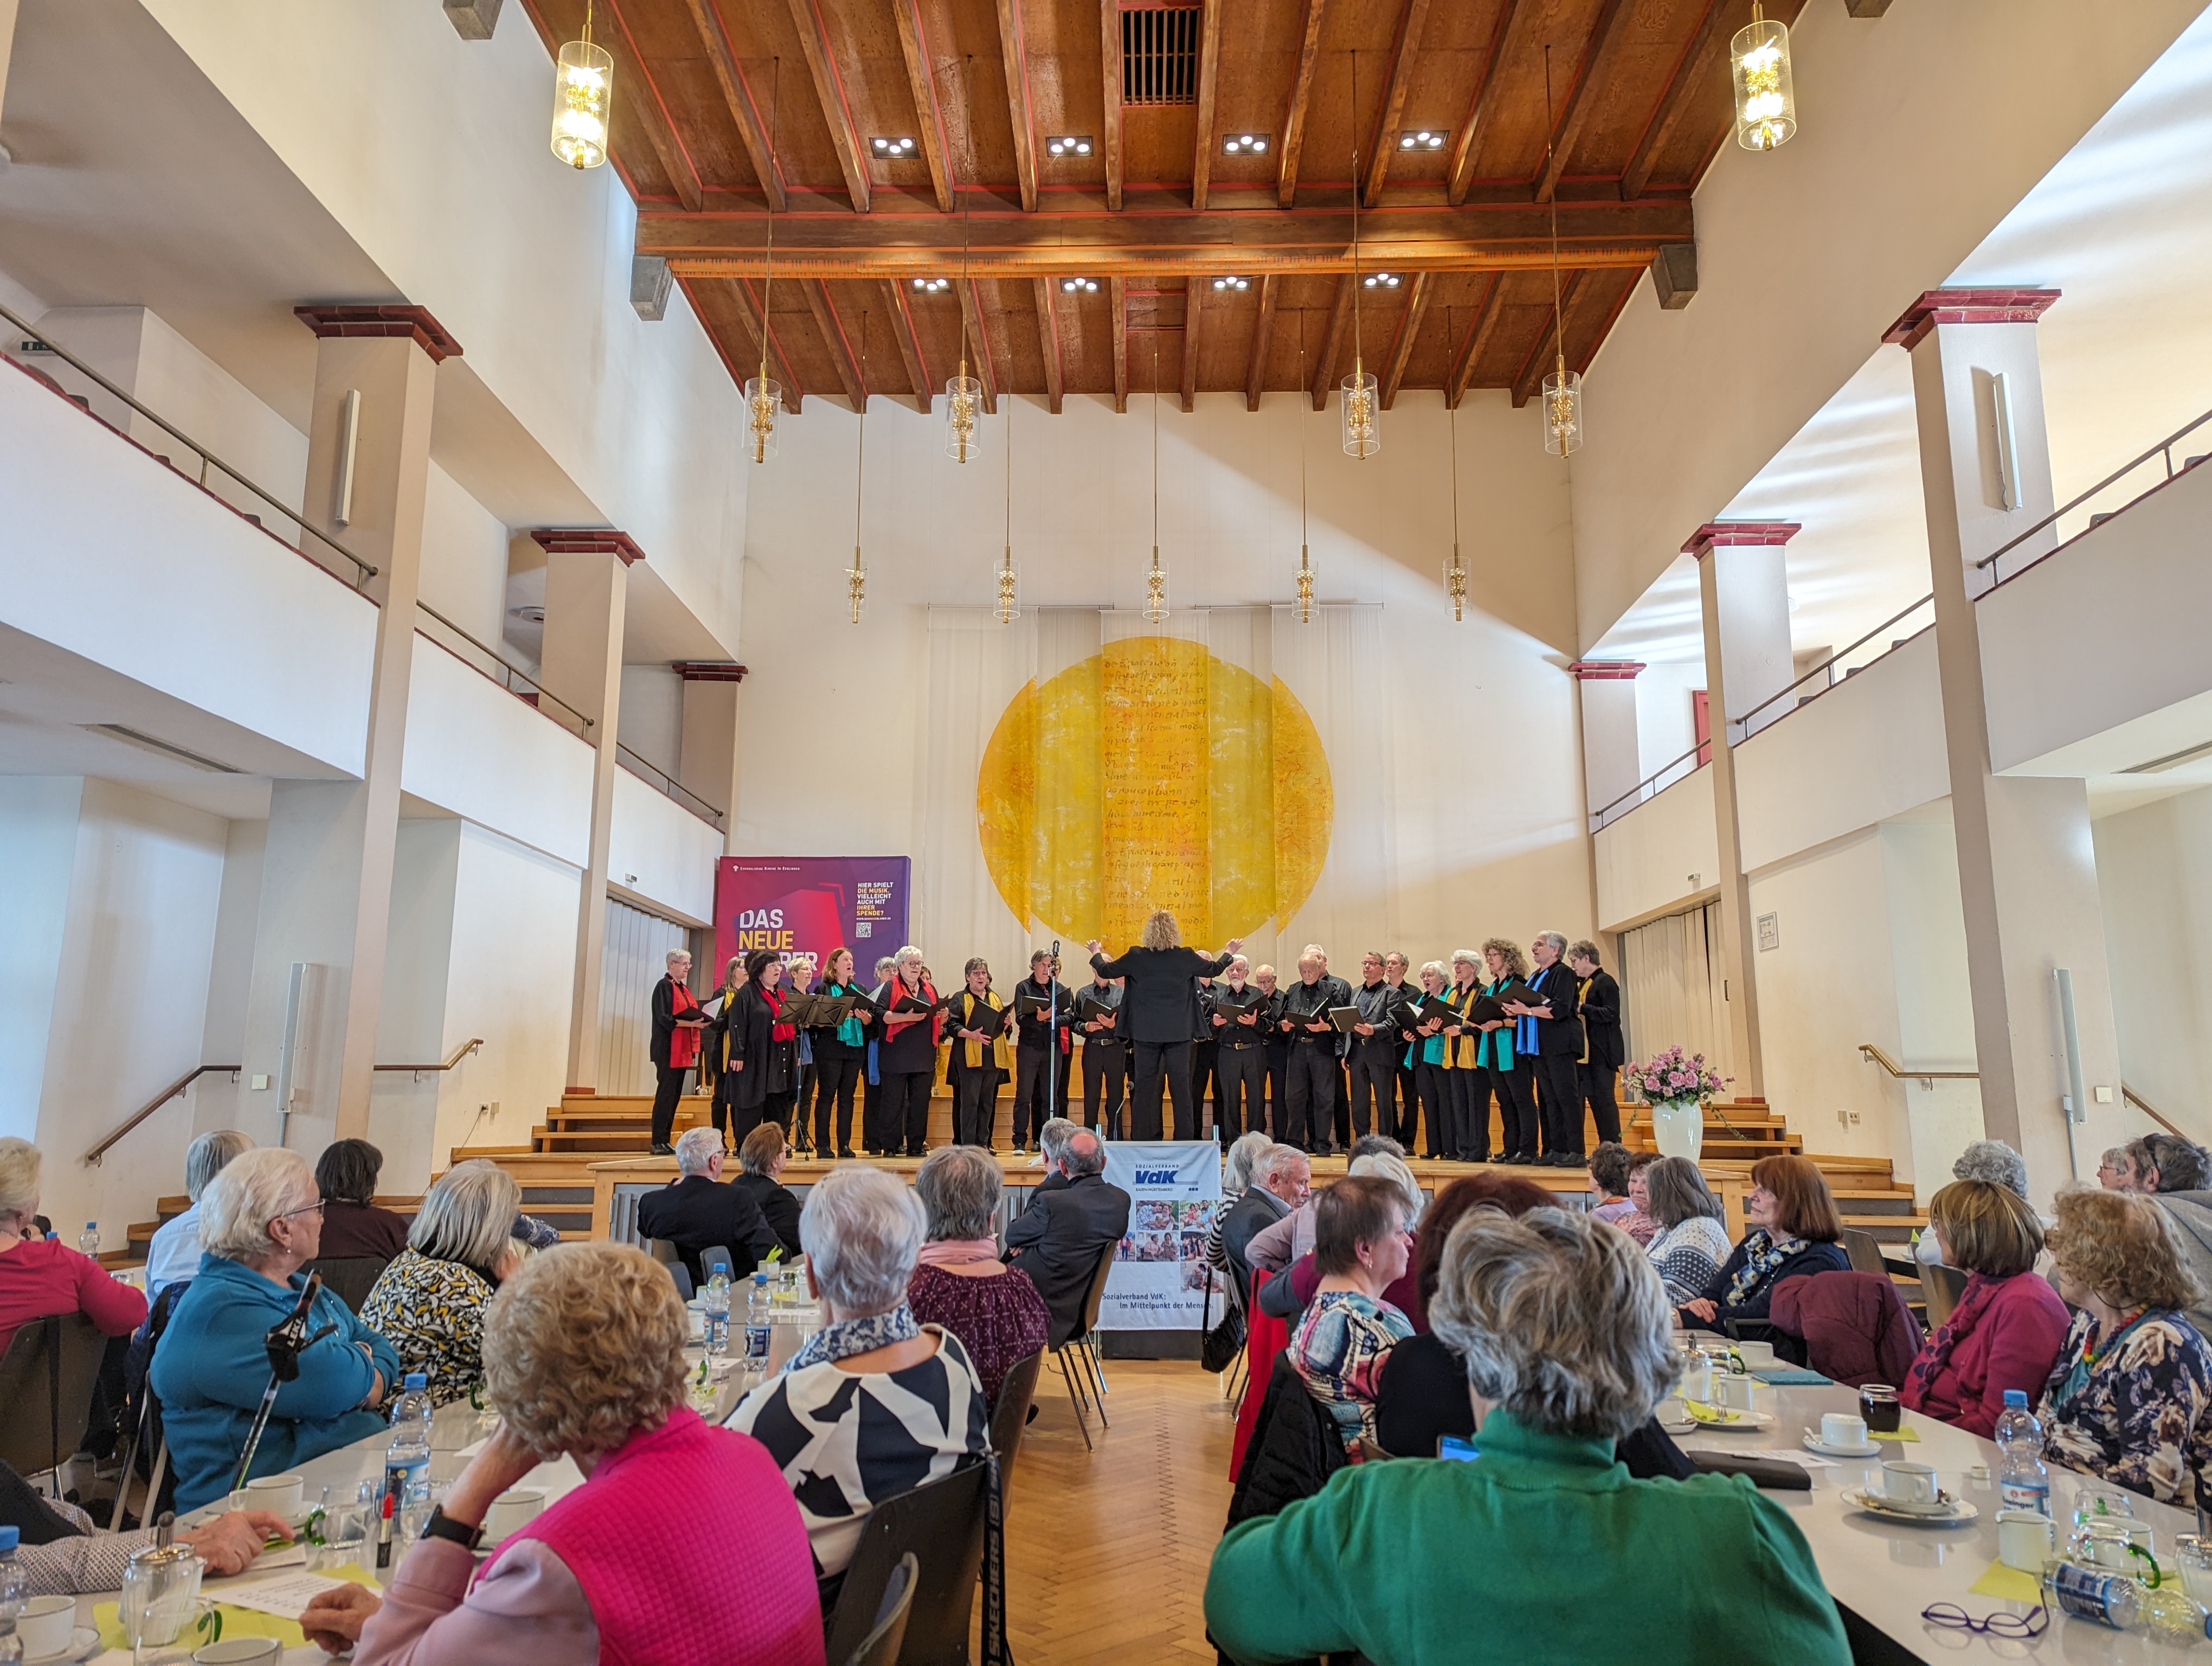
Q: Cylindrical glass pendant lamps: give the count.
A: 11